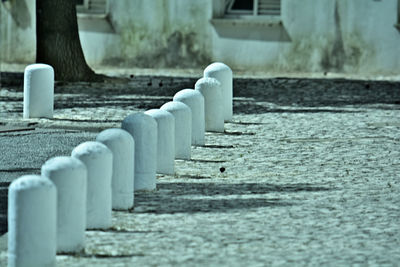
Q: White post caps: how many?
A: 11